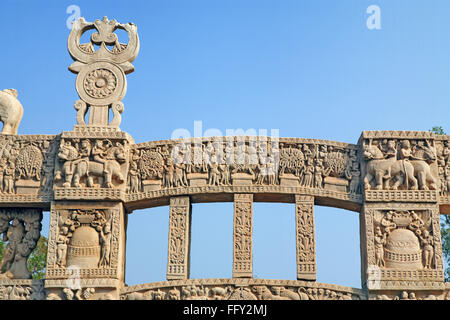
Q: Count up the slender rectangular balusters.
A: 3